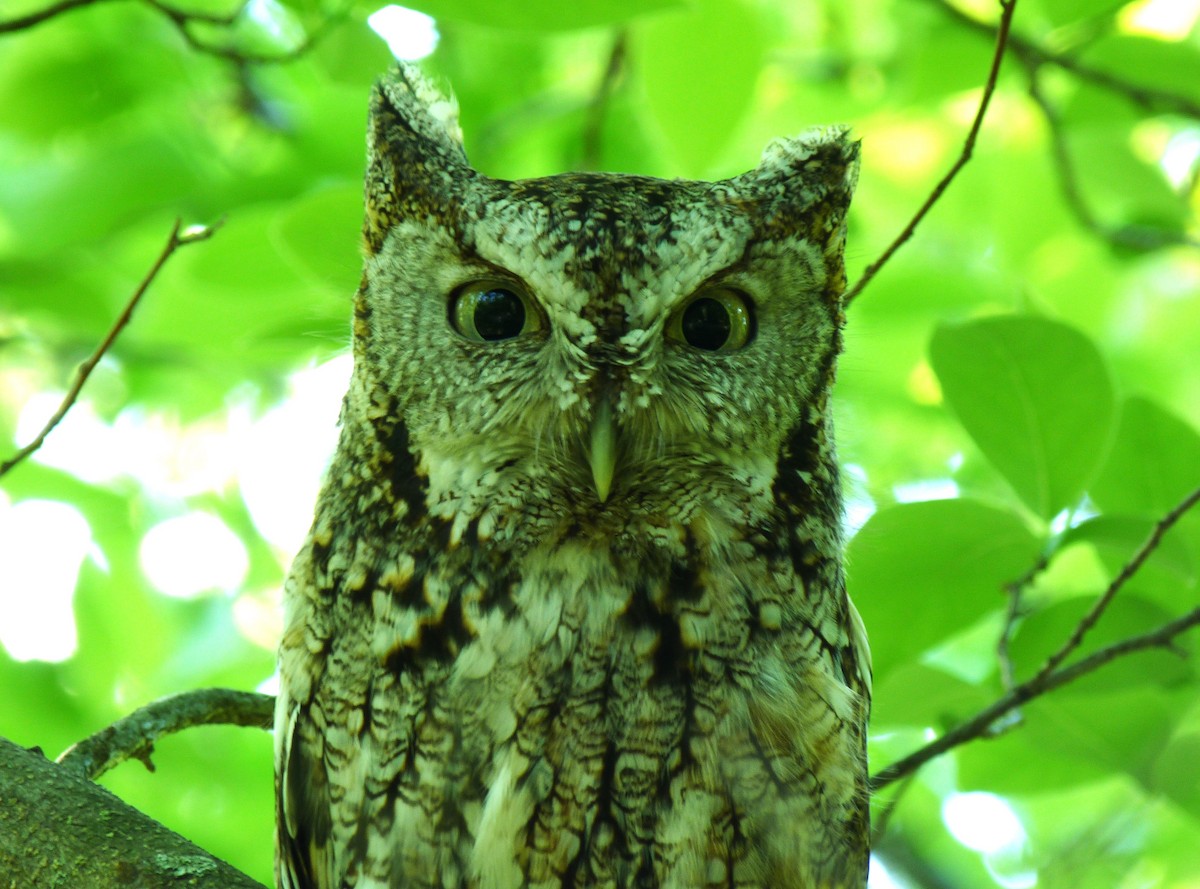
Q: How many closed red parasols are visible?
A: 0